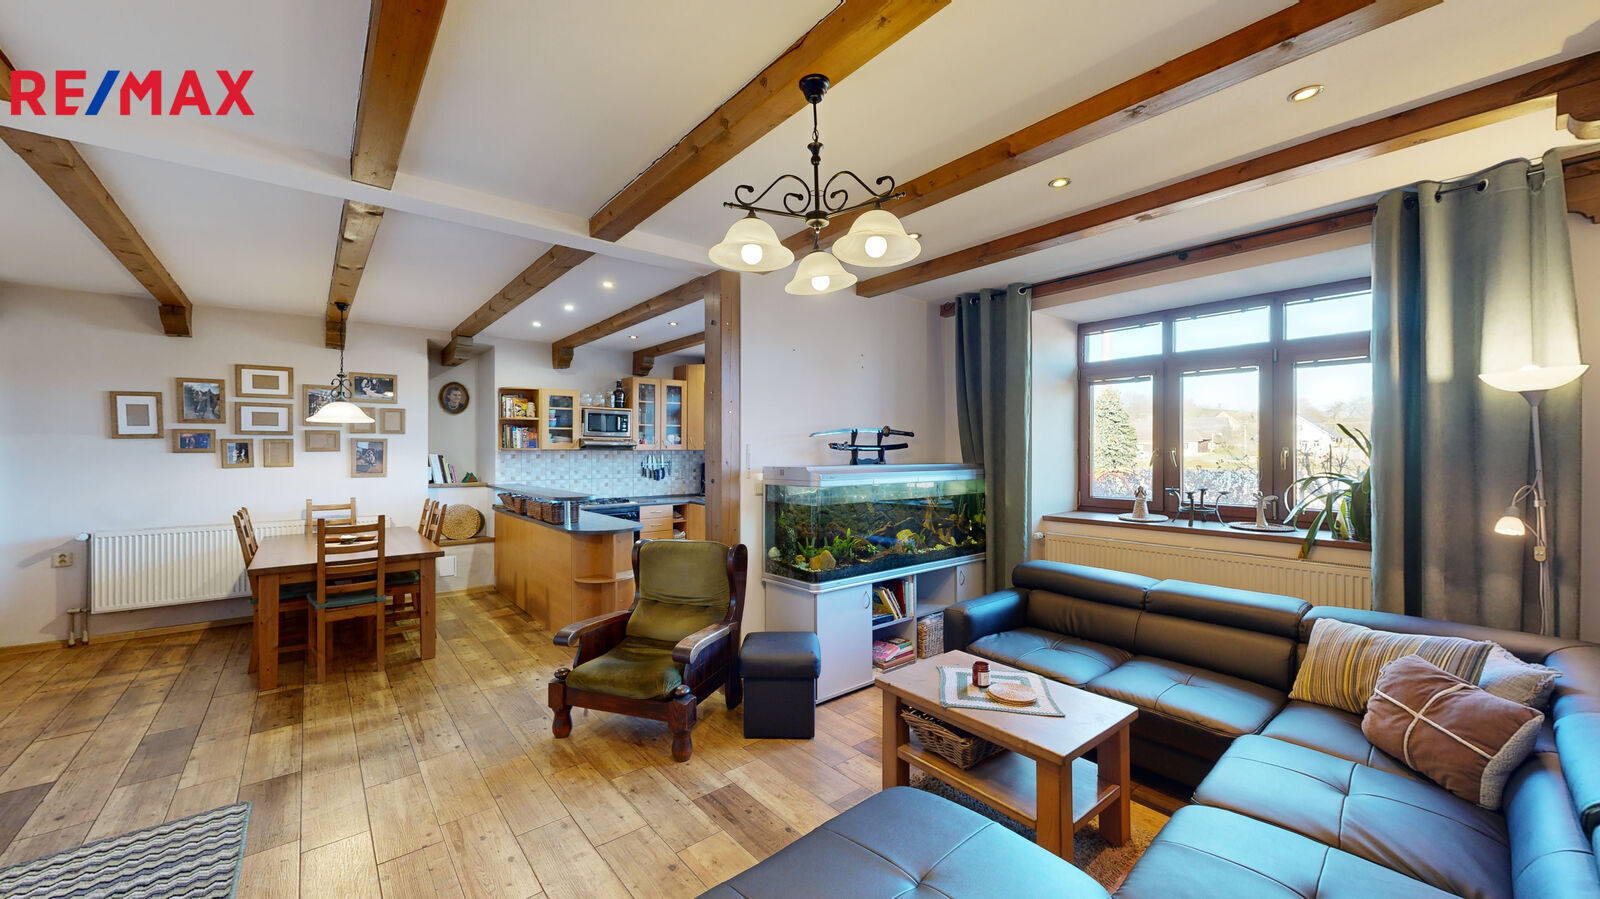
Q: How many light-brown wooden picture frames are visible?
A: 13